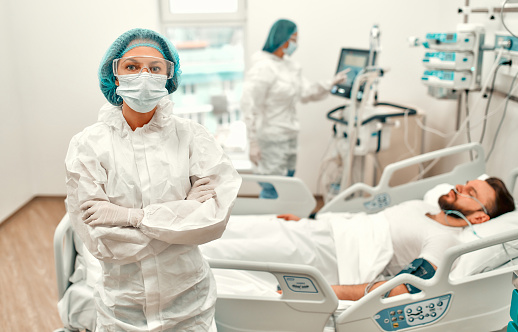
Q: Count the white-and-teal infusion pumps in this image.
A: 3